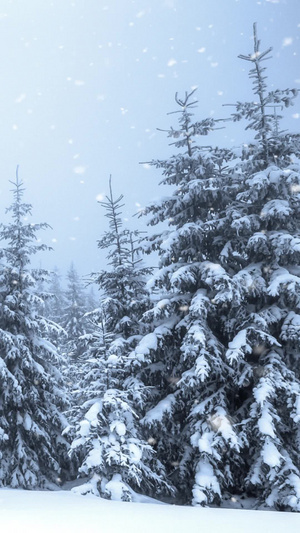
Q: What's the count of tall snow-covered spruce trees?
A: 4